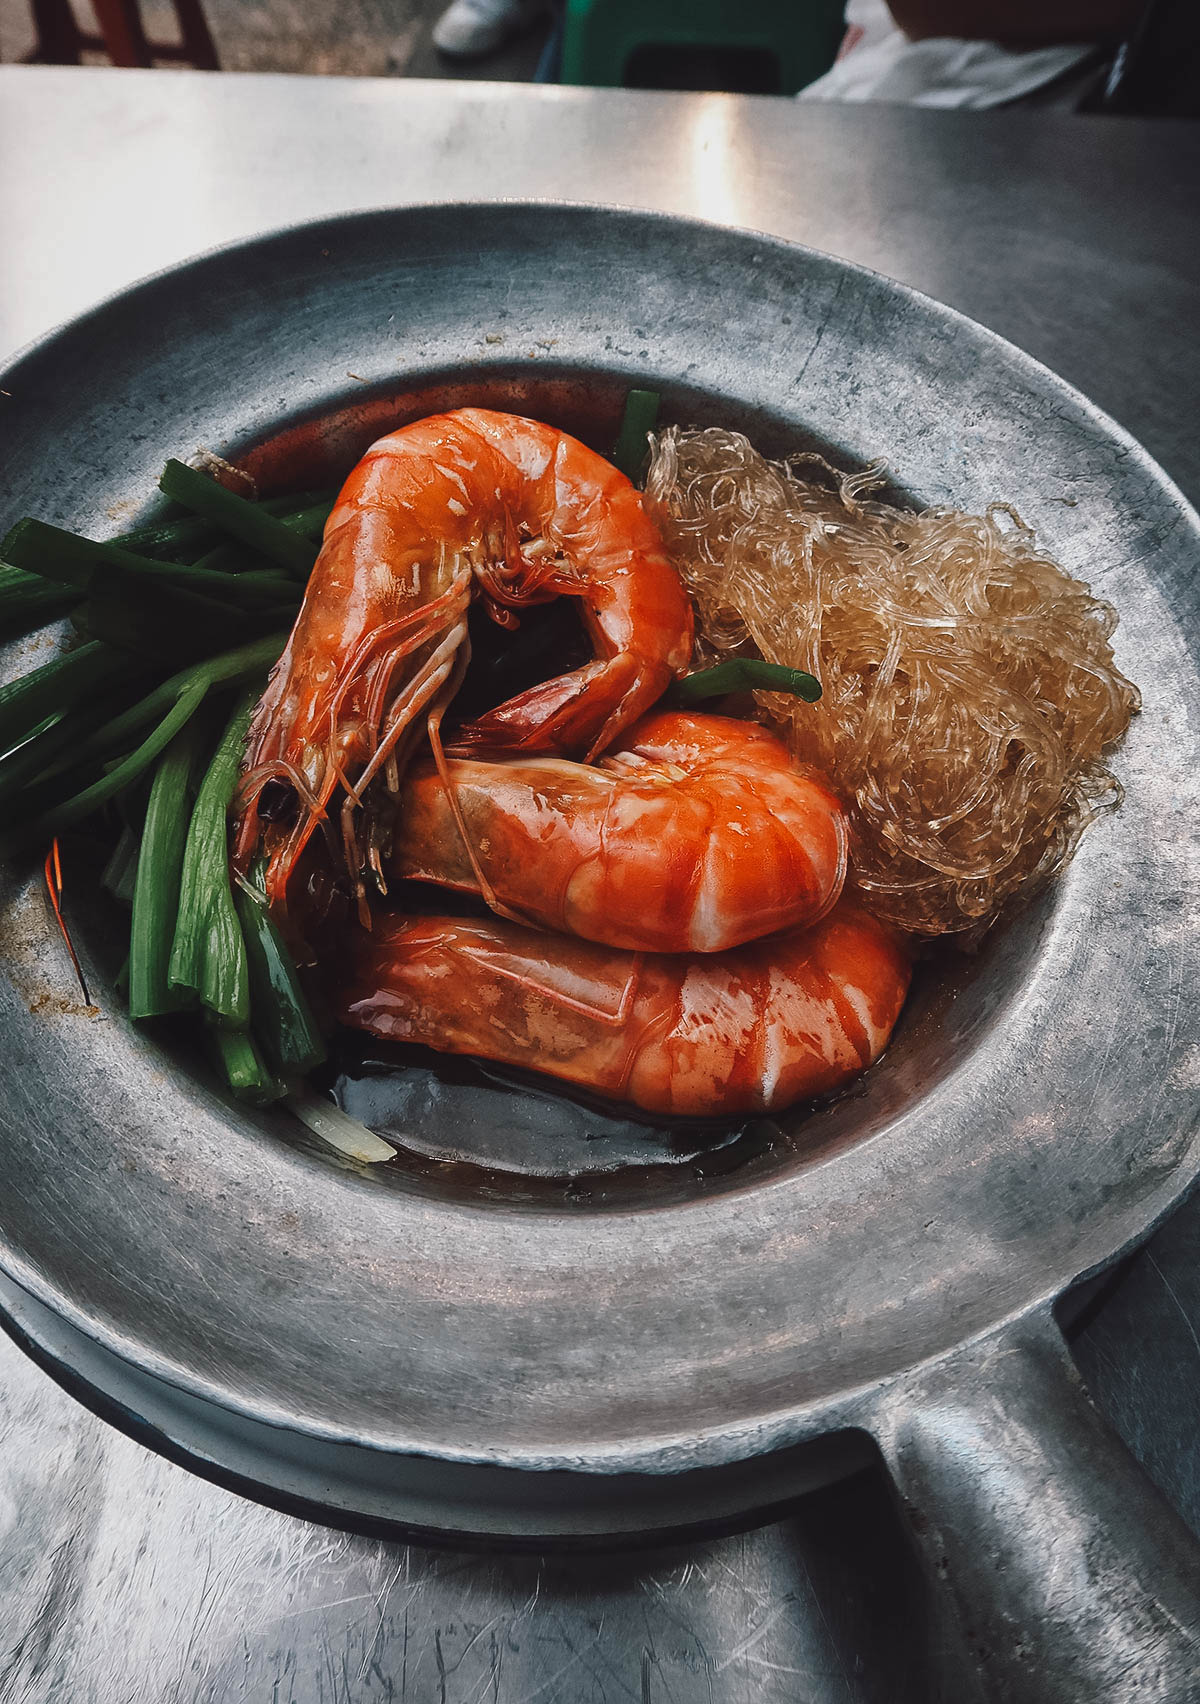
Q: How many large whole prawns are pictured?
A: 3